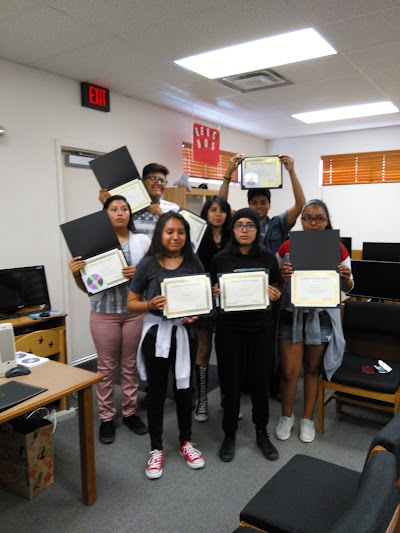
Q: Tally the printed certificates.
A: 7